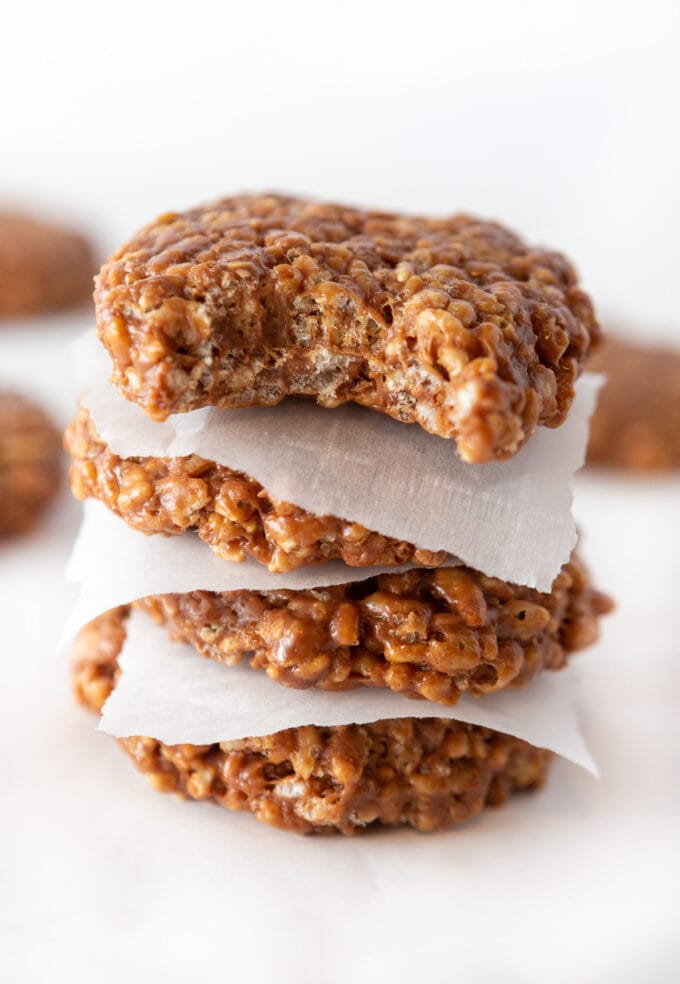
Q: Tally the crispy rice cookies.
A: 7